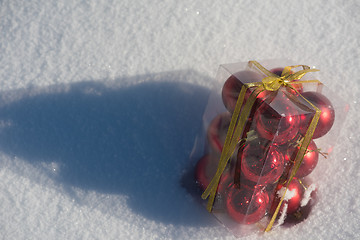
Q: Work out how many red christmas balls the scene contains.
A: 10